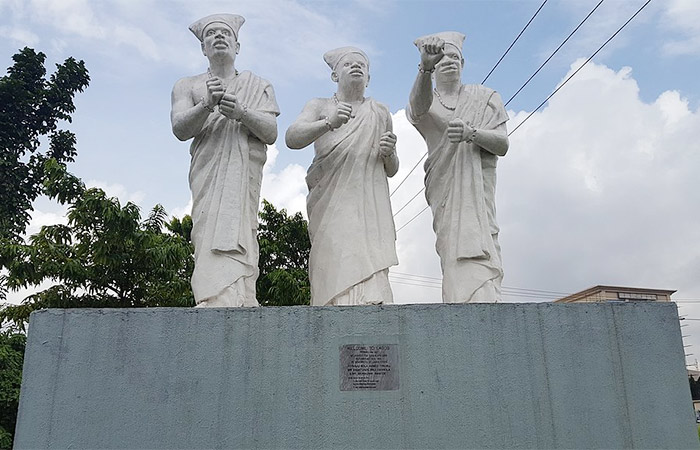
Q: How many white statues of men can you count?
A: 3